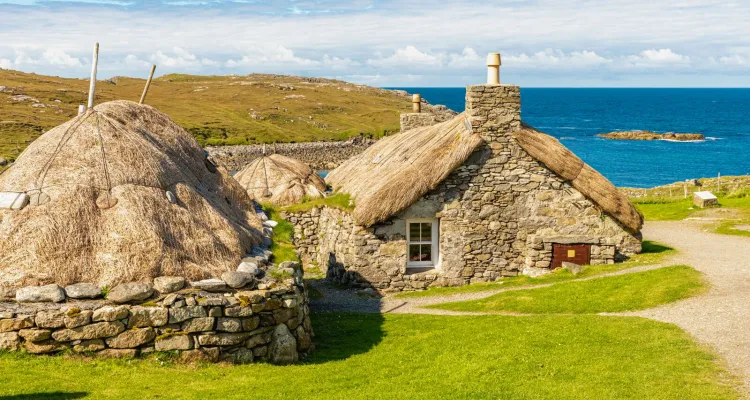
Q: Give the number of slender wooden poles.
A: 2